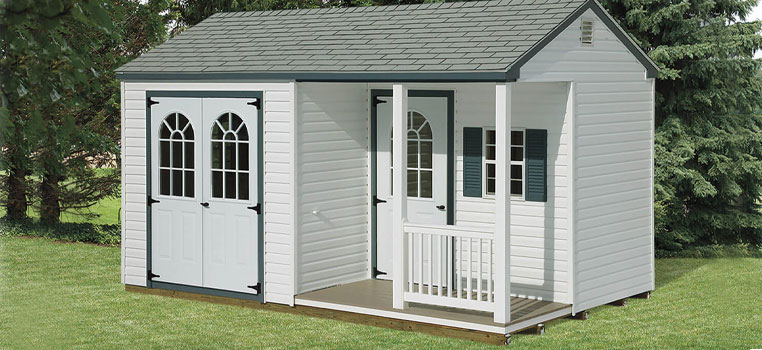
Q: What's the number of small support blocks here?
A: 5